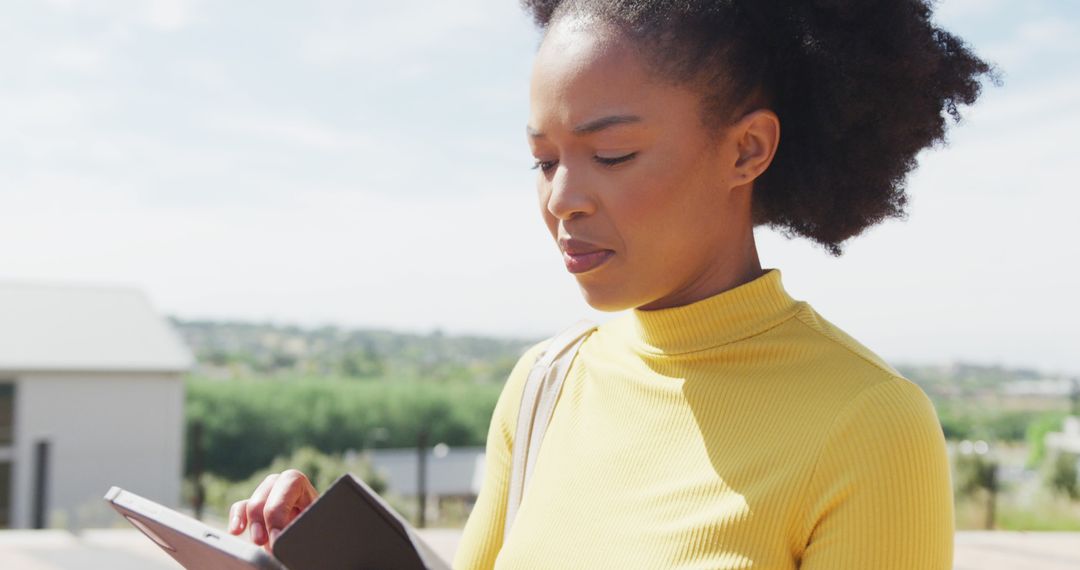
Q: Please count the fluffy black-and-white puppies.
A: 0